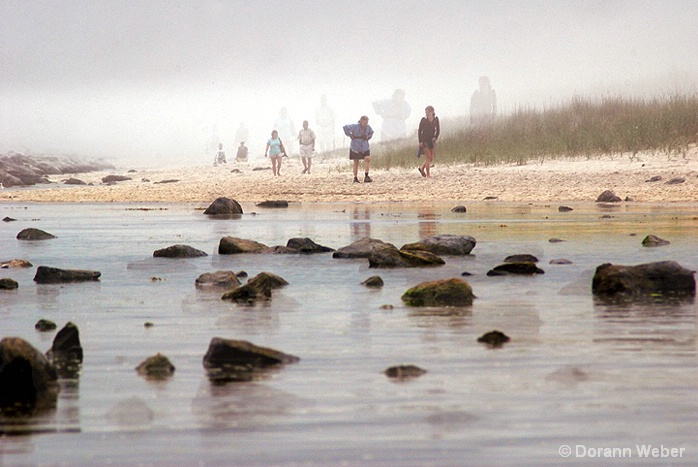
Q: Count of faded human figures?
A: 6